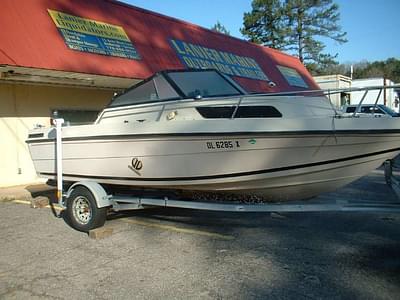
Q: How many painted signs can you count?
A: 3